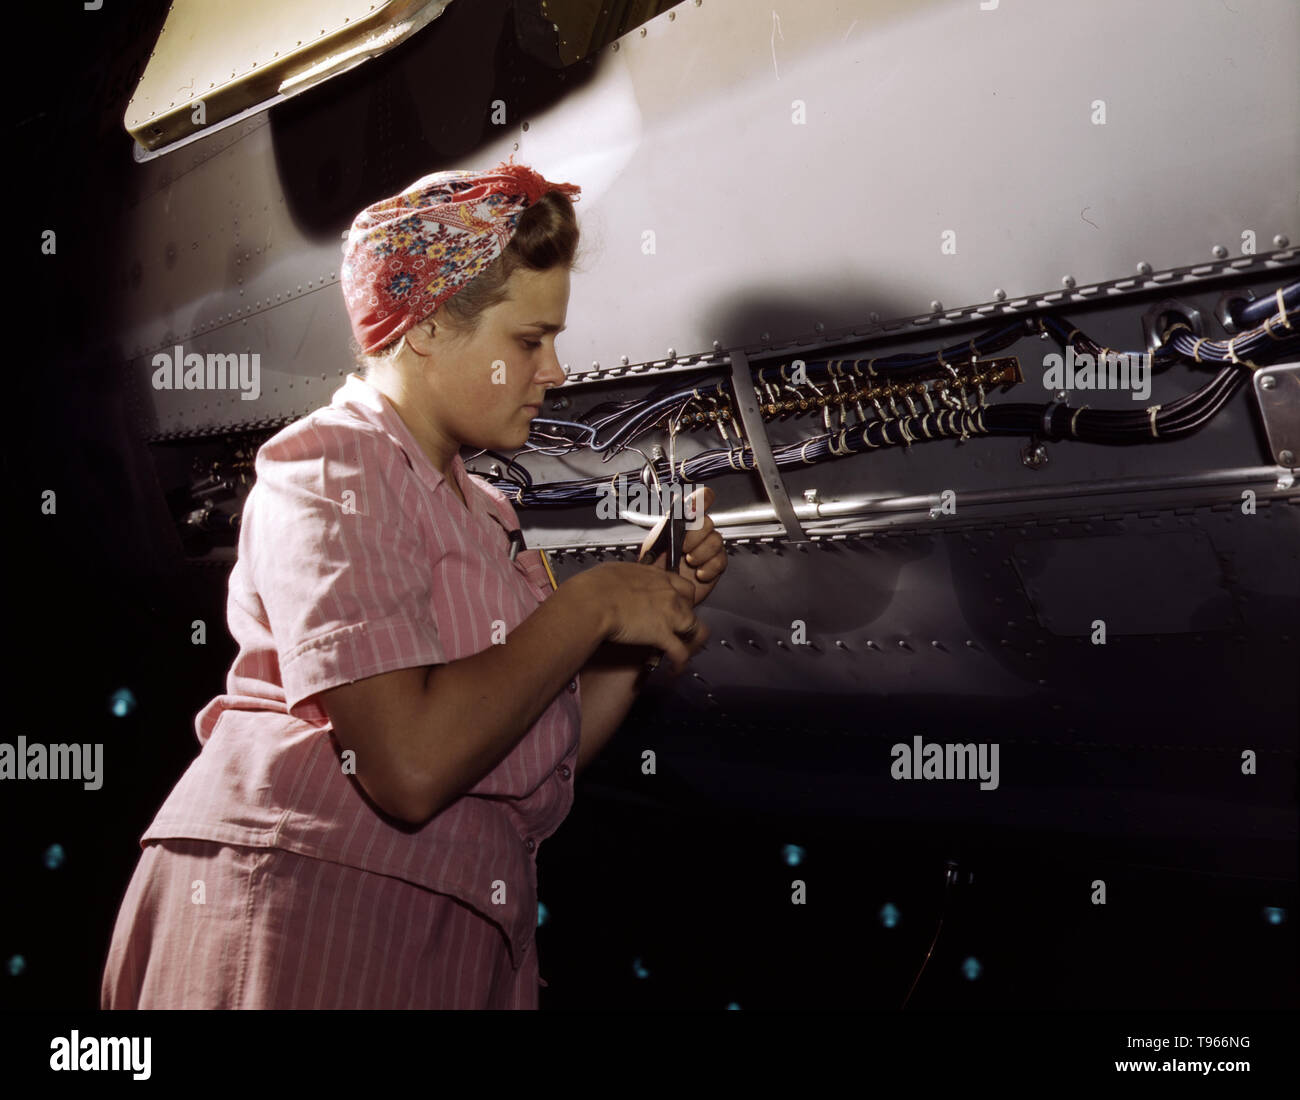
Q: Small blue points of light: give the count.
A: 10